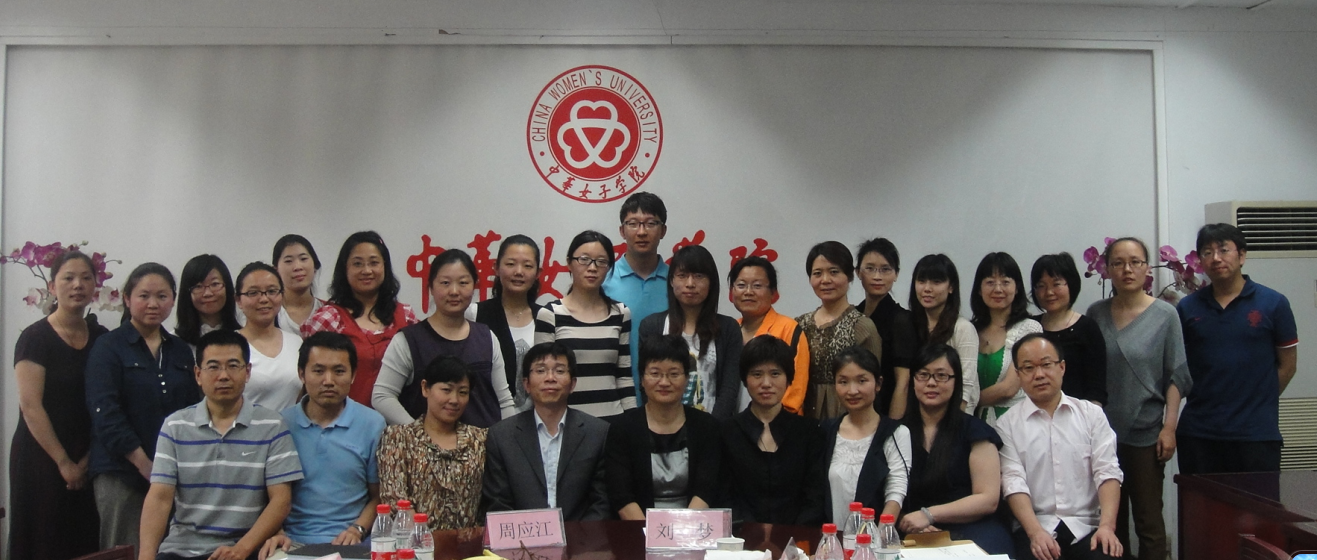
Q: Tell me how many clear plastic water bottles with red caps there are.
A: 9